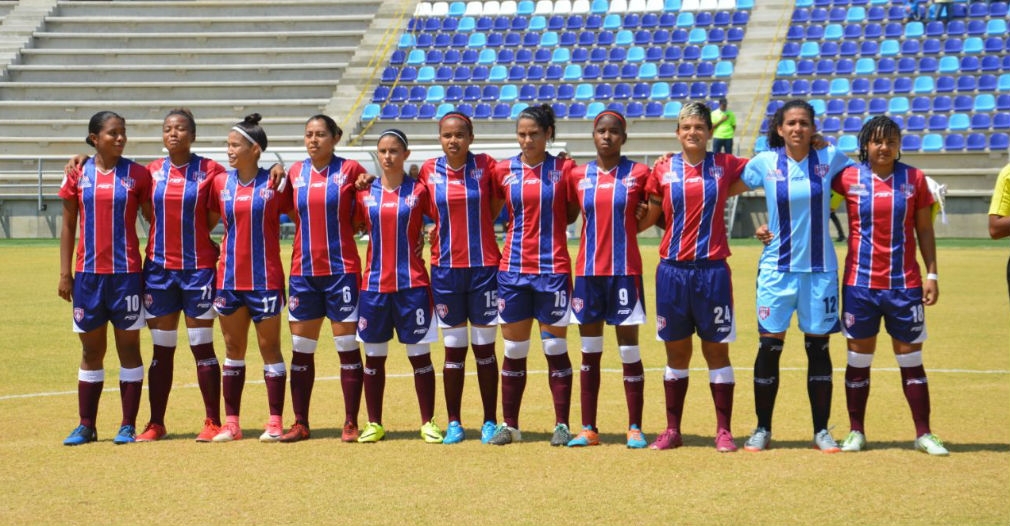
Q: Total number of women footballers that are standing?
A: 11